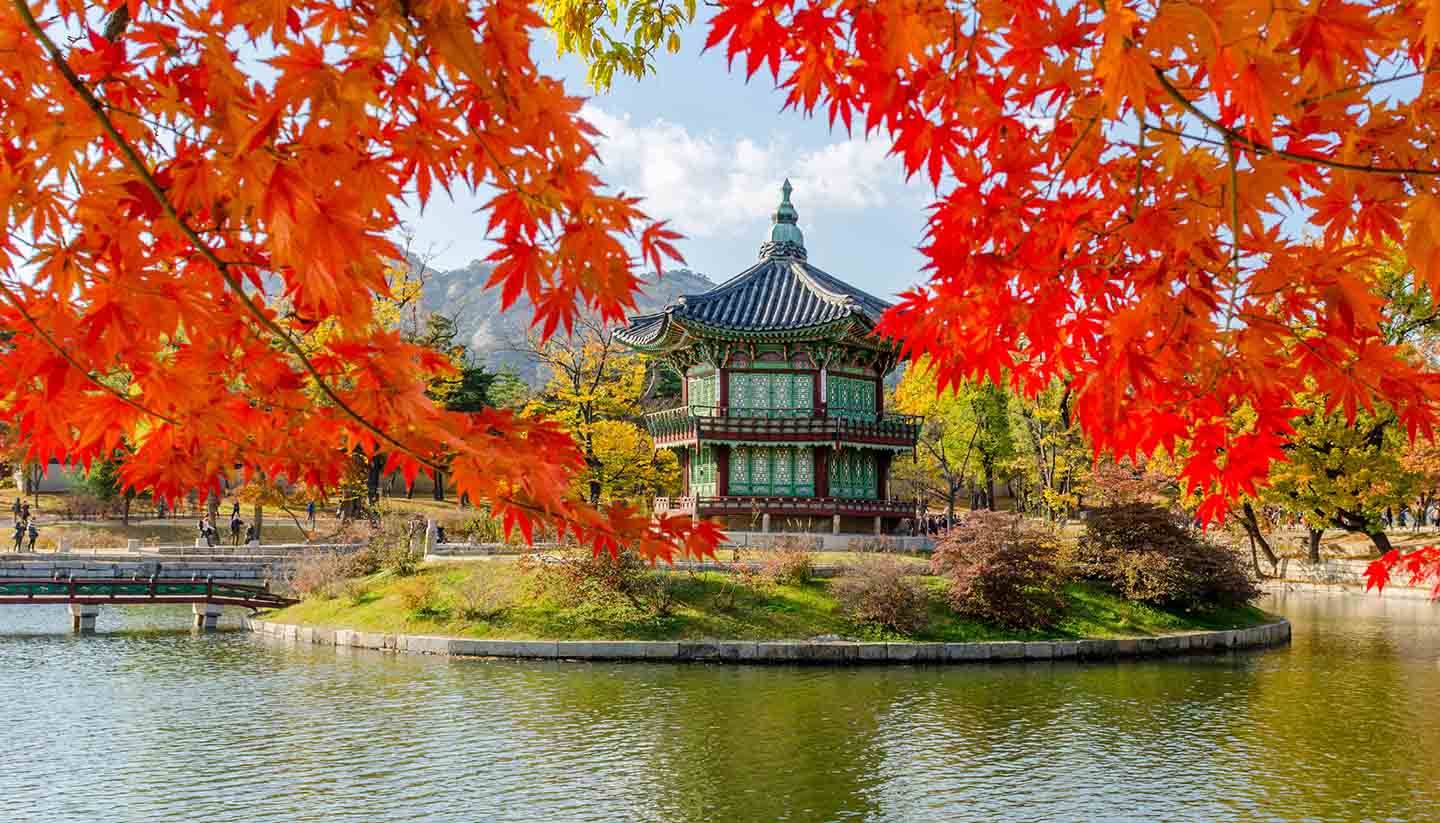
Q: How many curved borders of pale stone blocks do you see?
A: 1